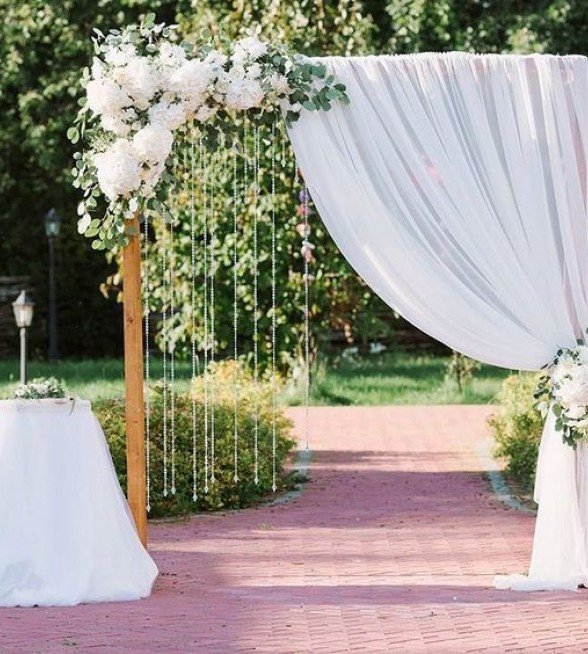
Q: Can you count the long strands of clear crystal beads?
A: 10